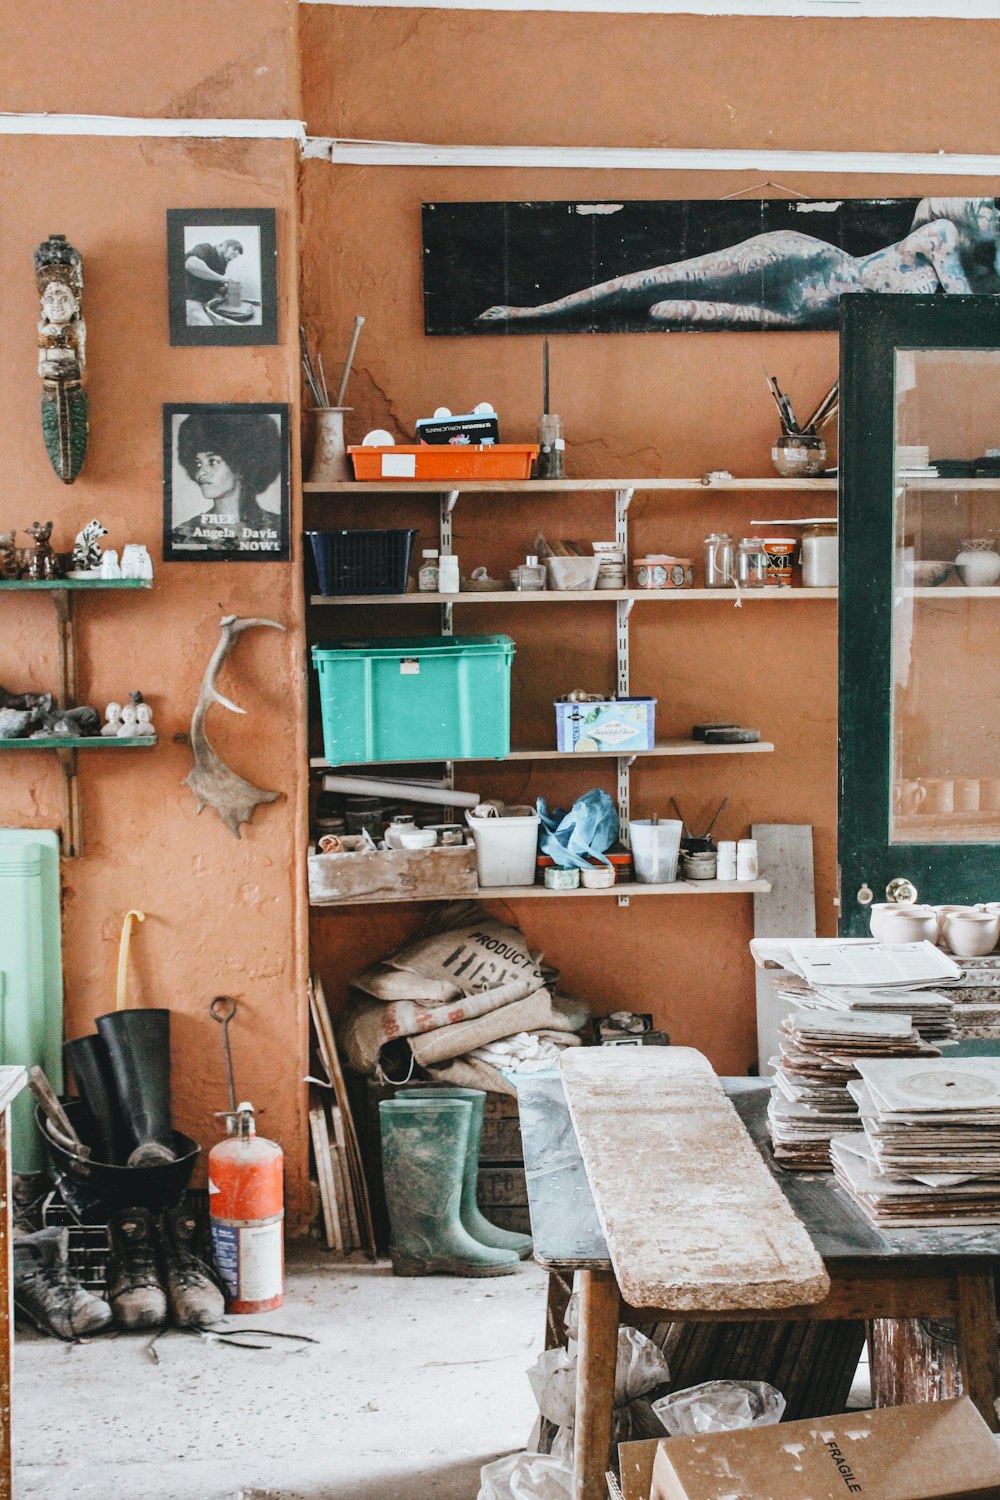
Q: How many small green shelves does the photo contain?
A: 2